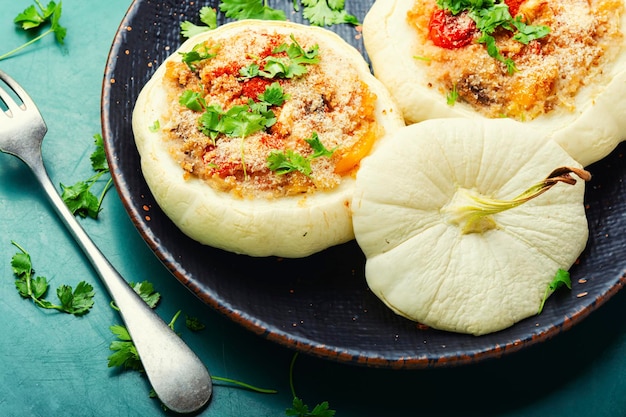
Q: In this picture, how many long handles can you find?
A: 1